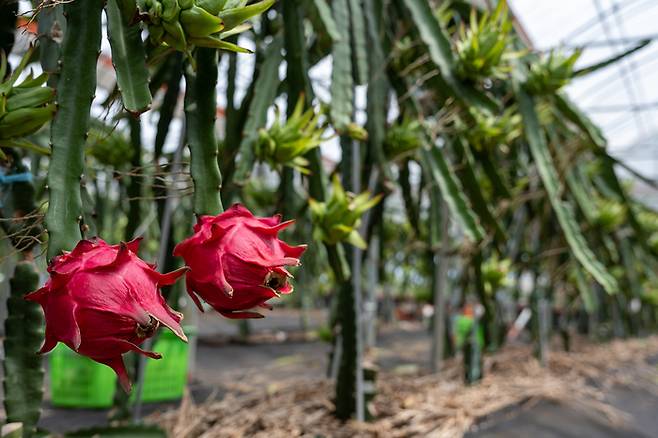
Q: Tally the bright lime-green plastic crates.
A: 2